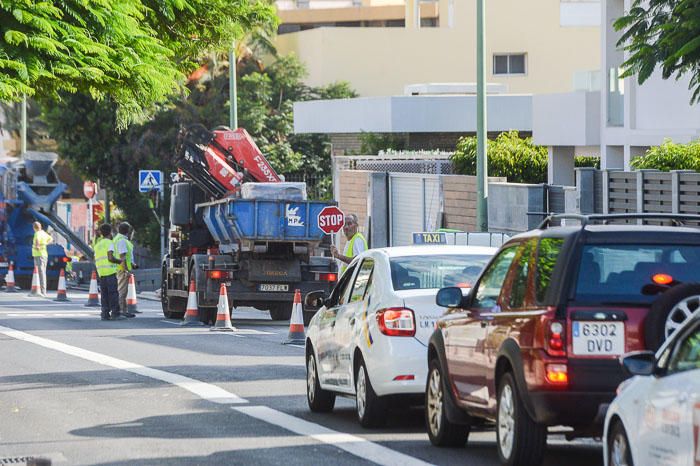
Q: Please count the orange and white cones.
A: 8